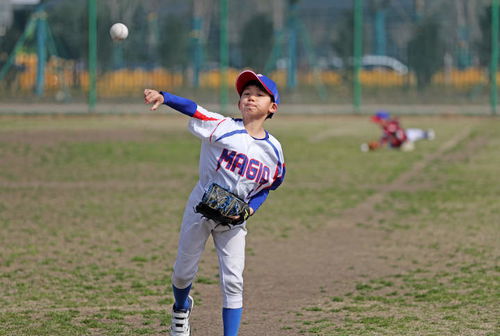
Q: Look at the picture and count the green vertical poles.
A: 4